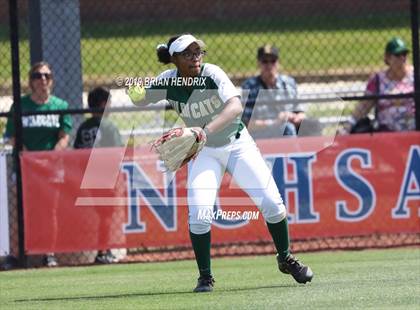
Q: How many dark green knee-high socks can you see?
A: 2